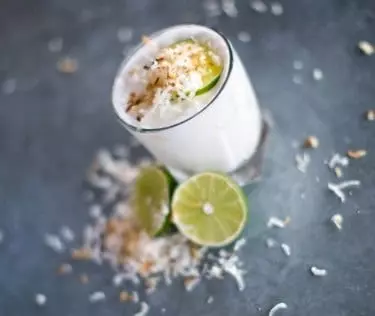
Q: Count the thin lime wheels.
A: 1